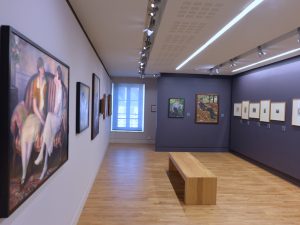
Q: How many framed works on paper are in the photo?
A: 6